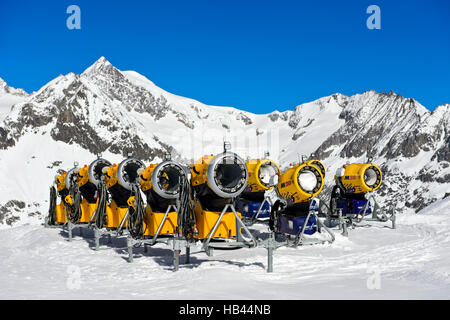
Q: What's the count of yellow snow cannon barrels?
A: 9